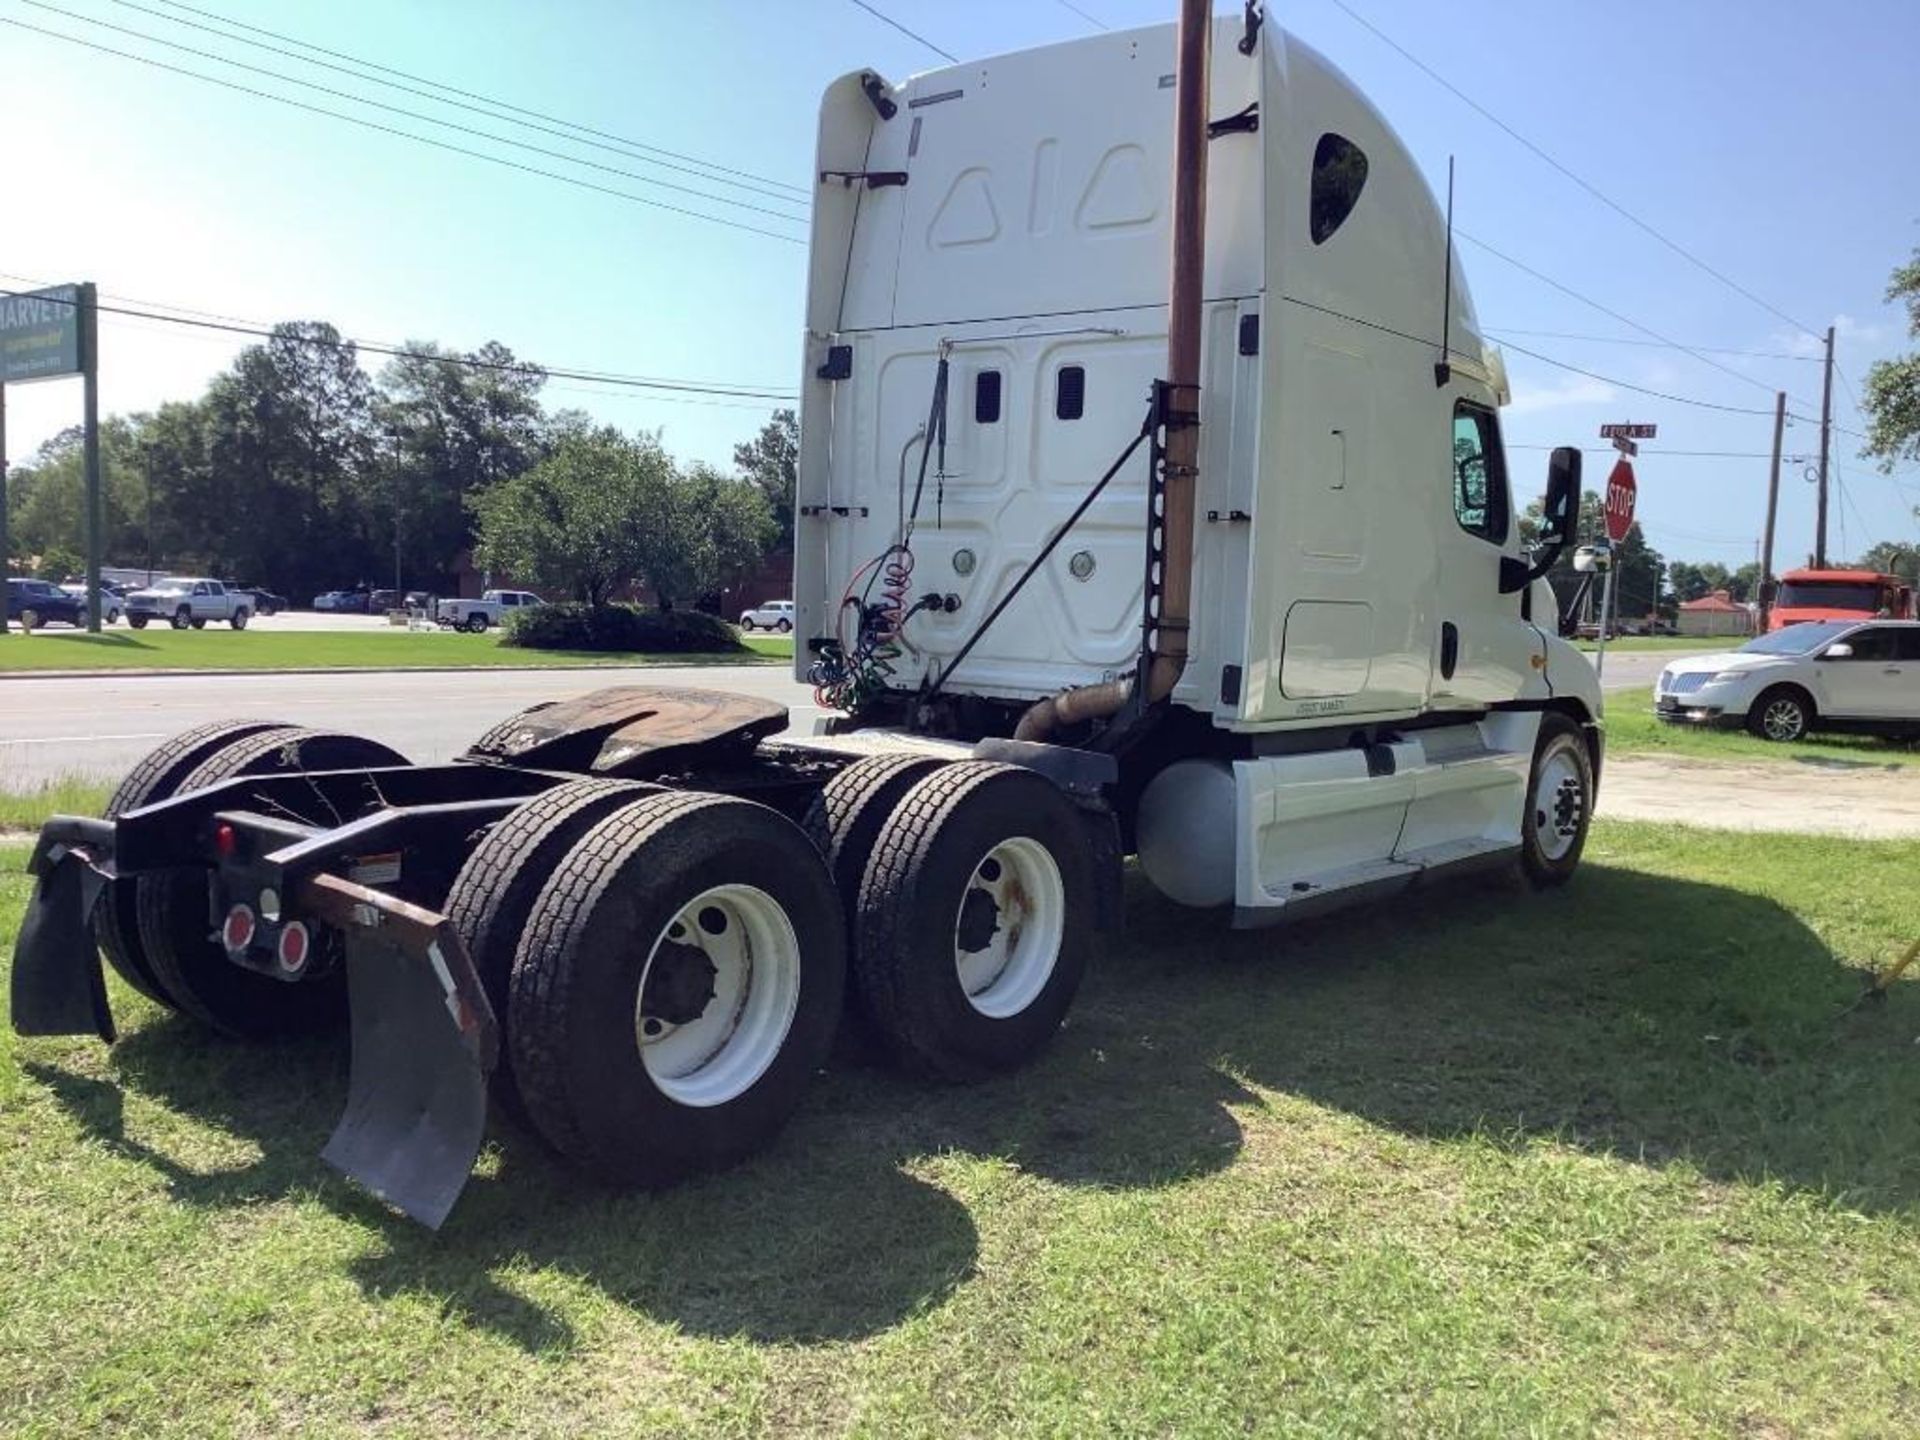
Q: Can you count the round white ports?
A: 2